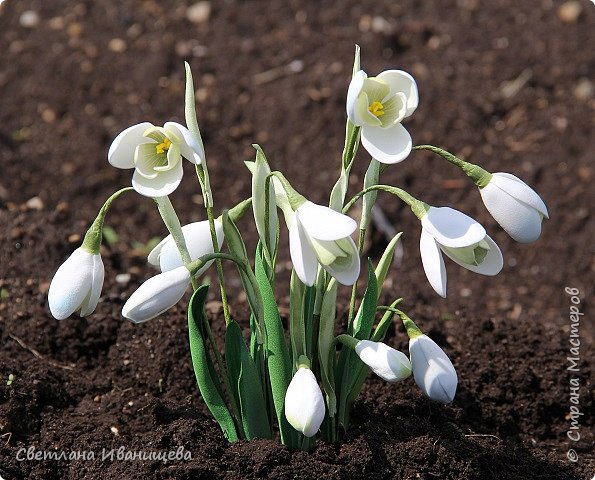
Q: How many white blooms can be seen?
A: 11